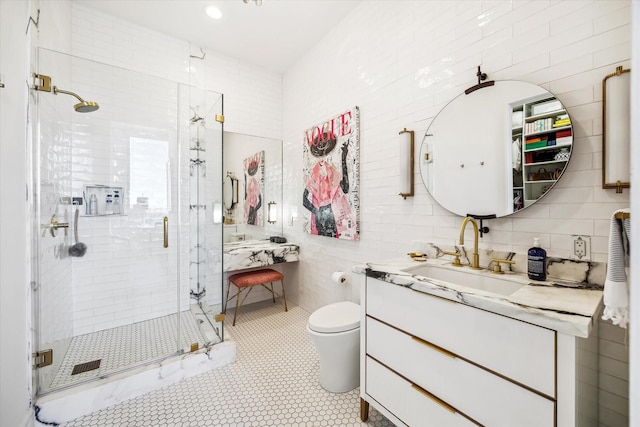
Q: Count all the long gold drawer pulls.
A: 2